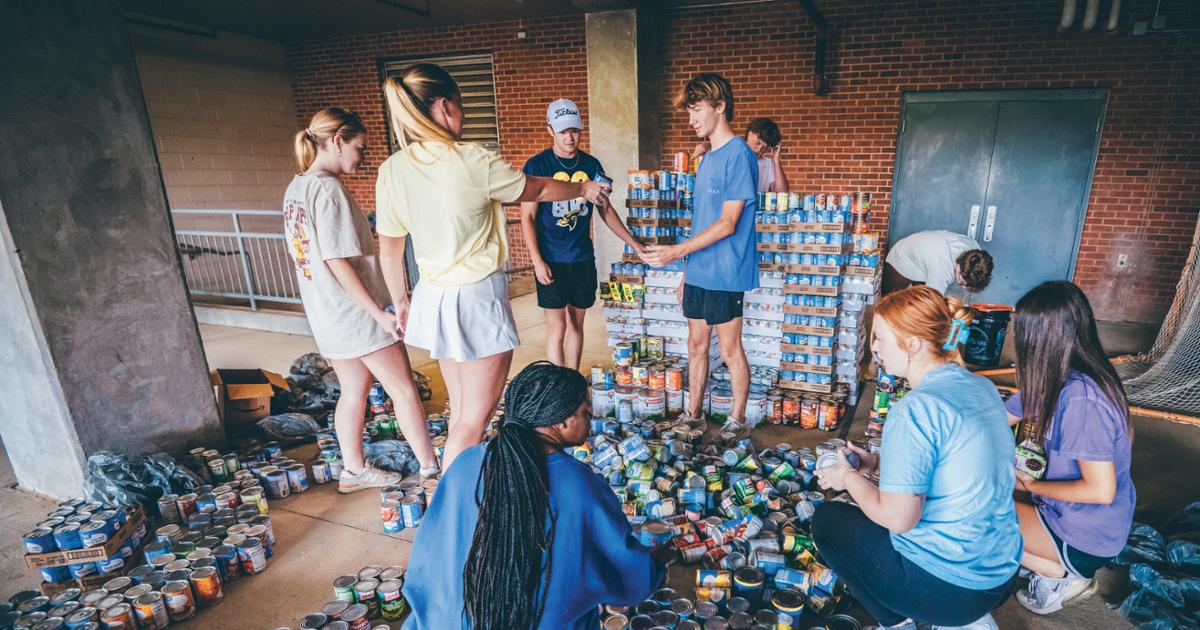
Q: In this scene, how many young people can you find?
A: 9